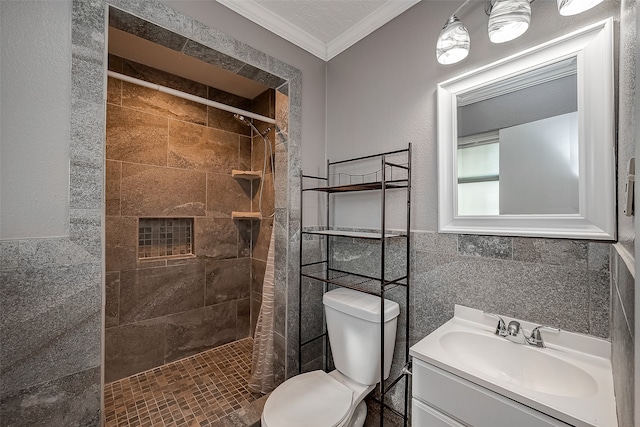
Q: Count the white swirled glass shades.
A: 3